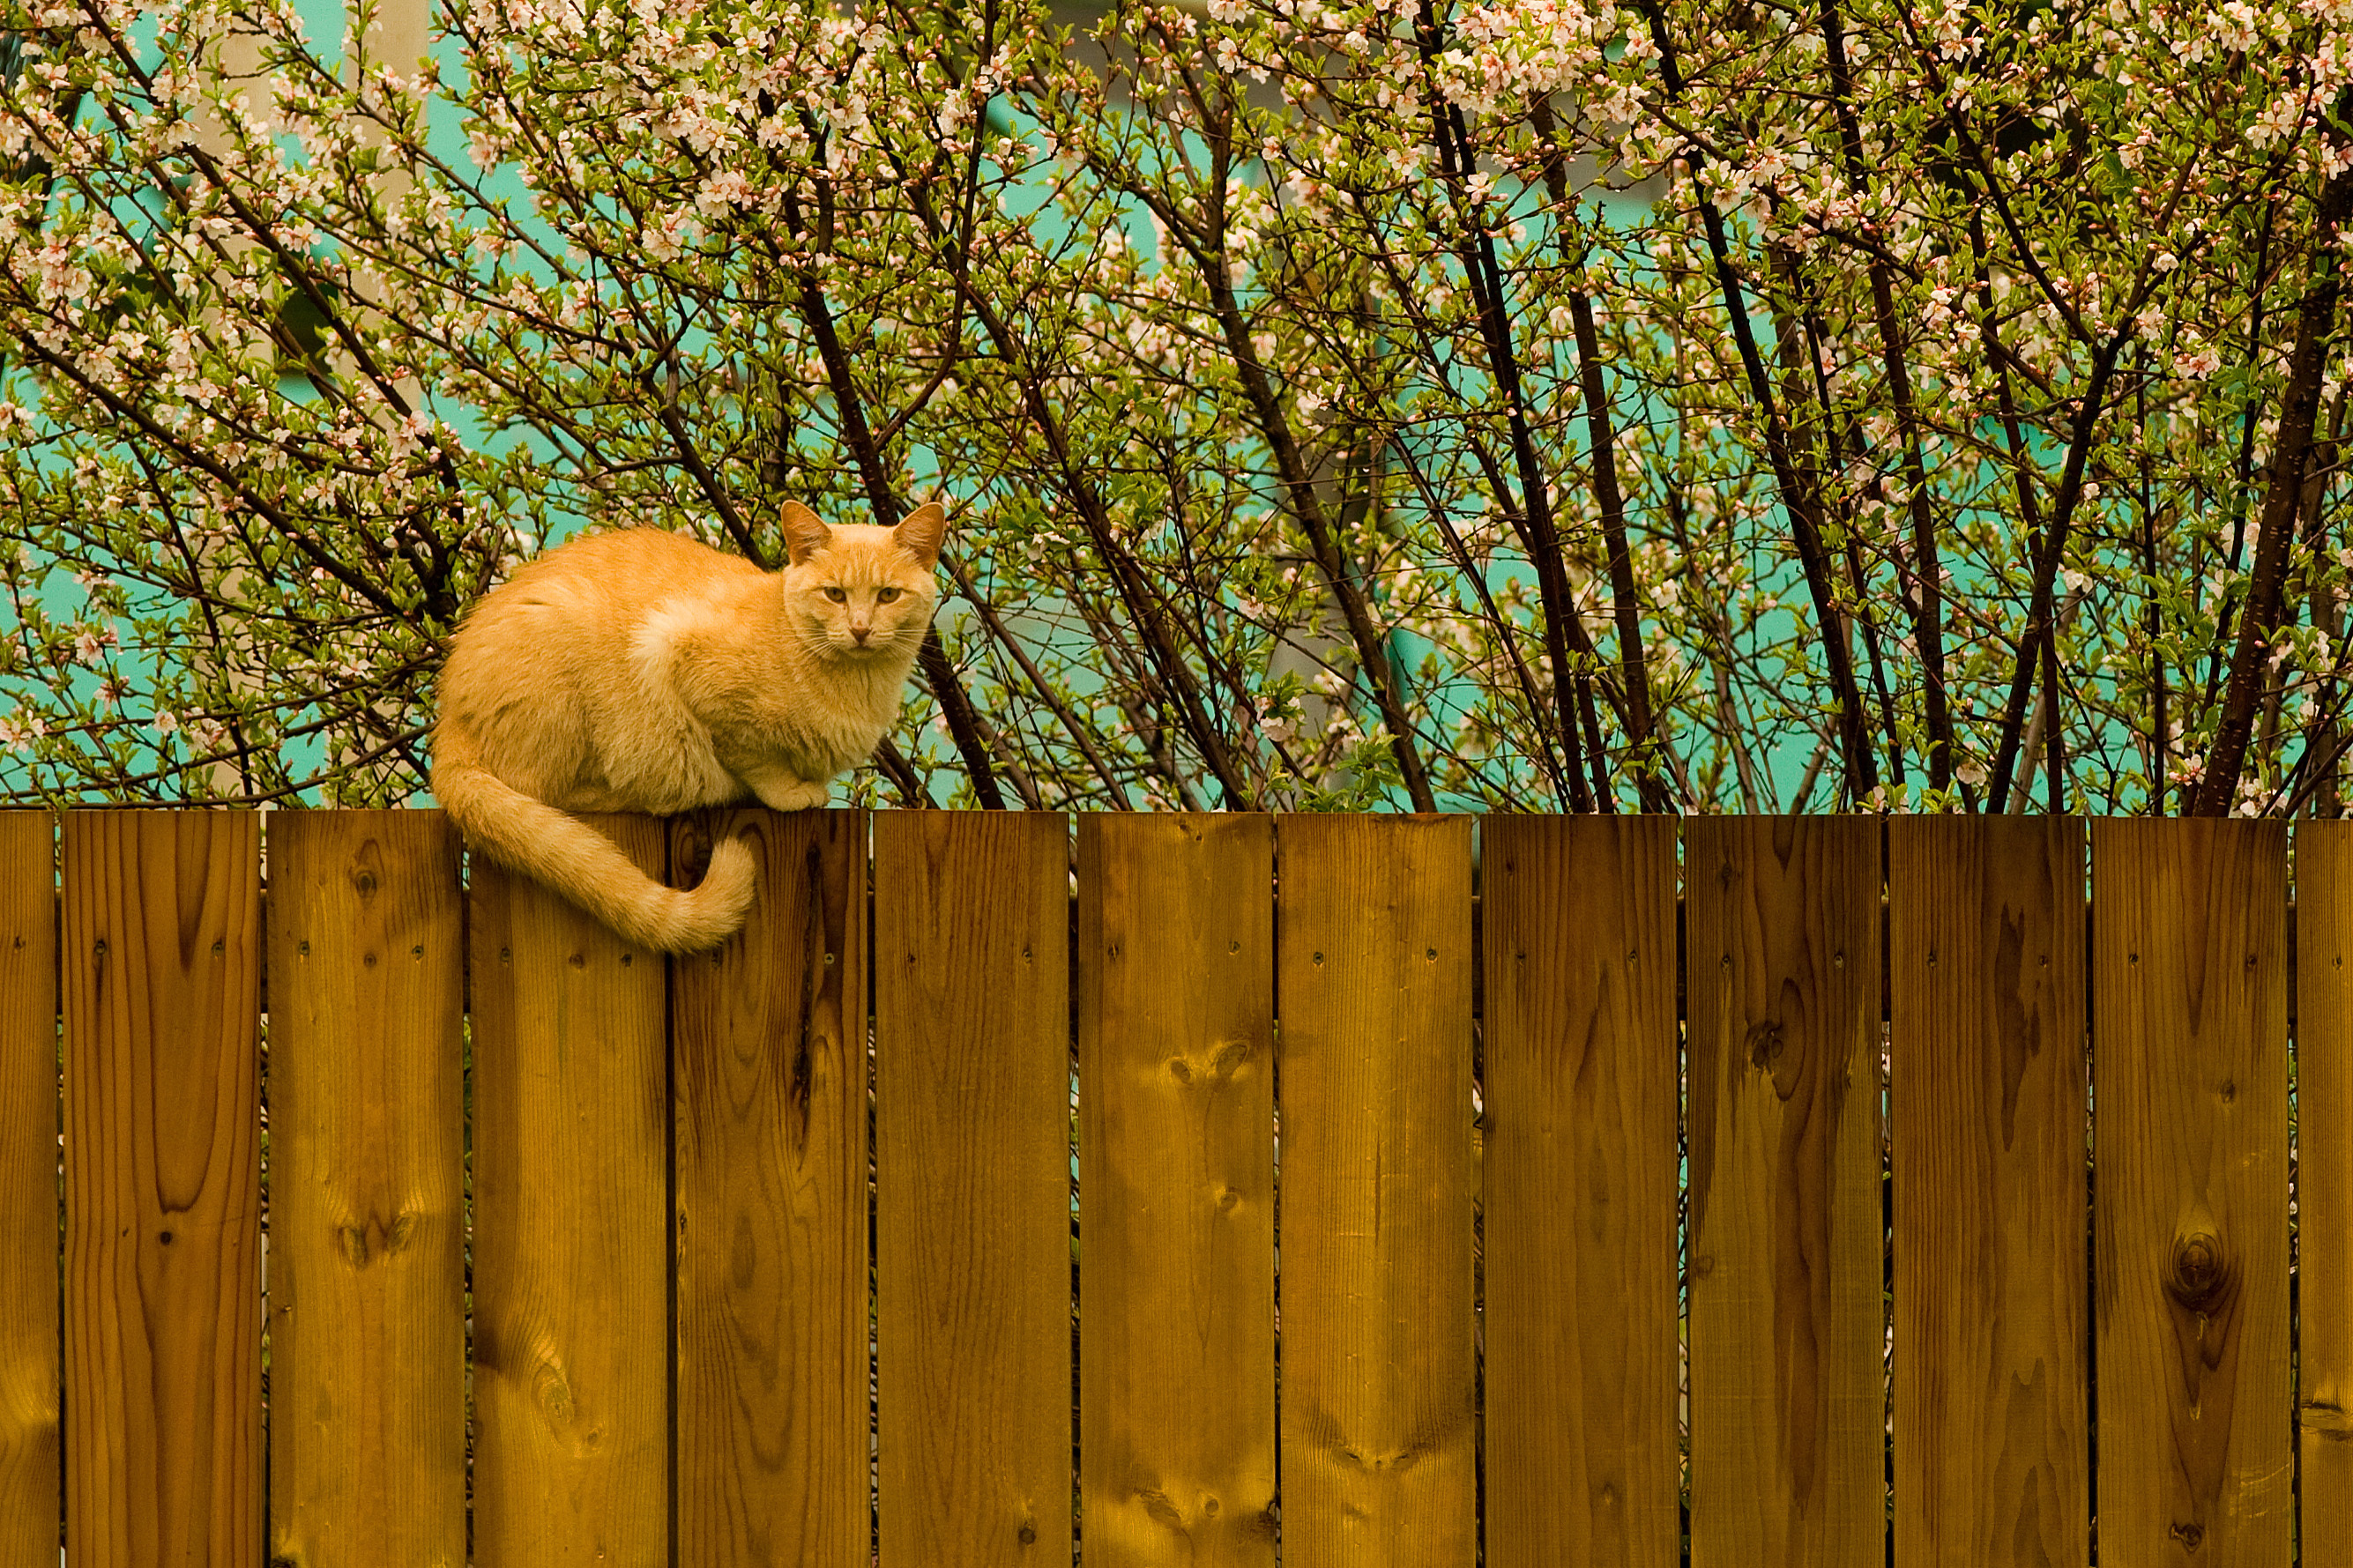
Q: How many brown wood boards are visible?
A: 13